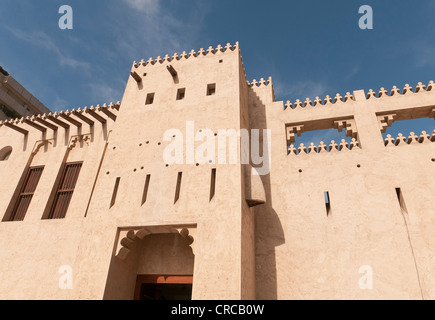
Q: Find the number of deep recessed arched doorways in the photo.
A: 1